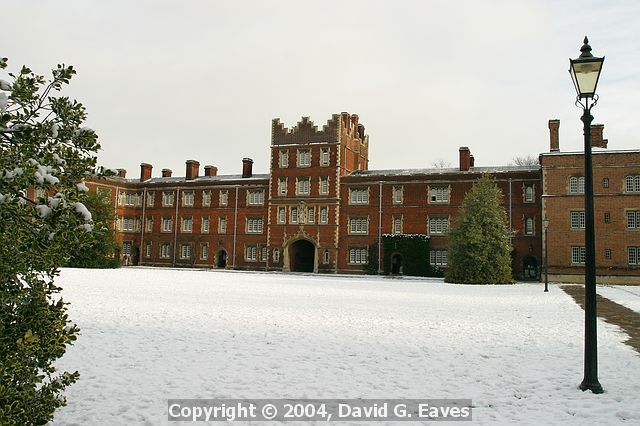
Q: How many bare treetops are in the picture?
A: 2